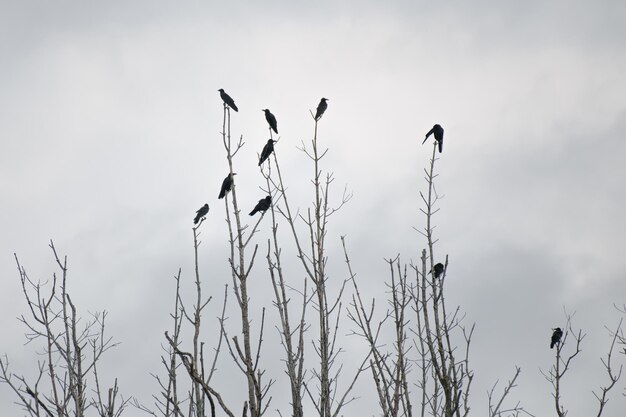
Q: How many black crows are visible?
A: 10